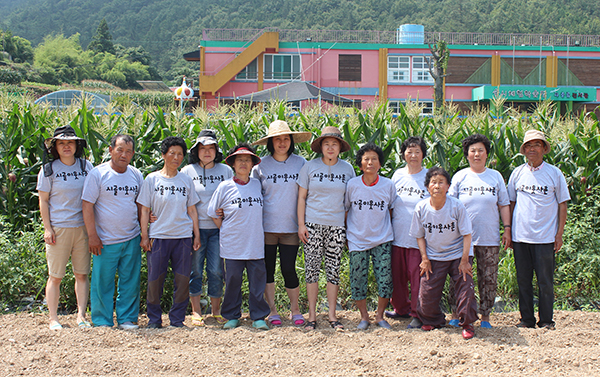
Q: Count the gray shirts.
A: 12